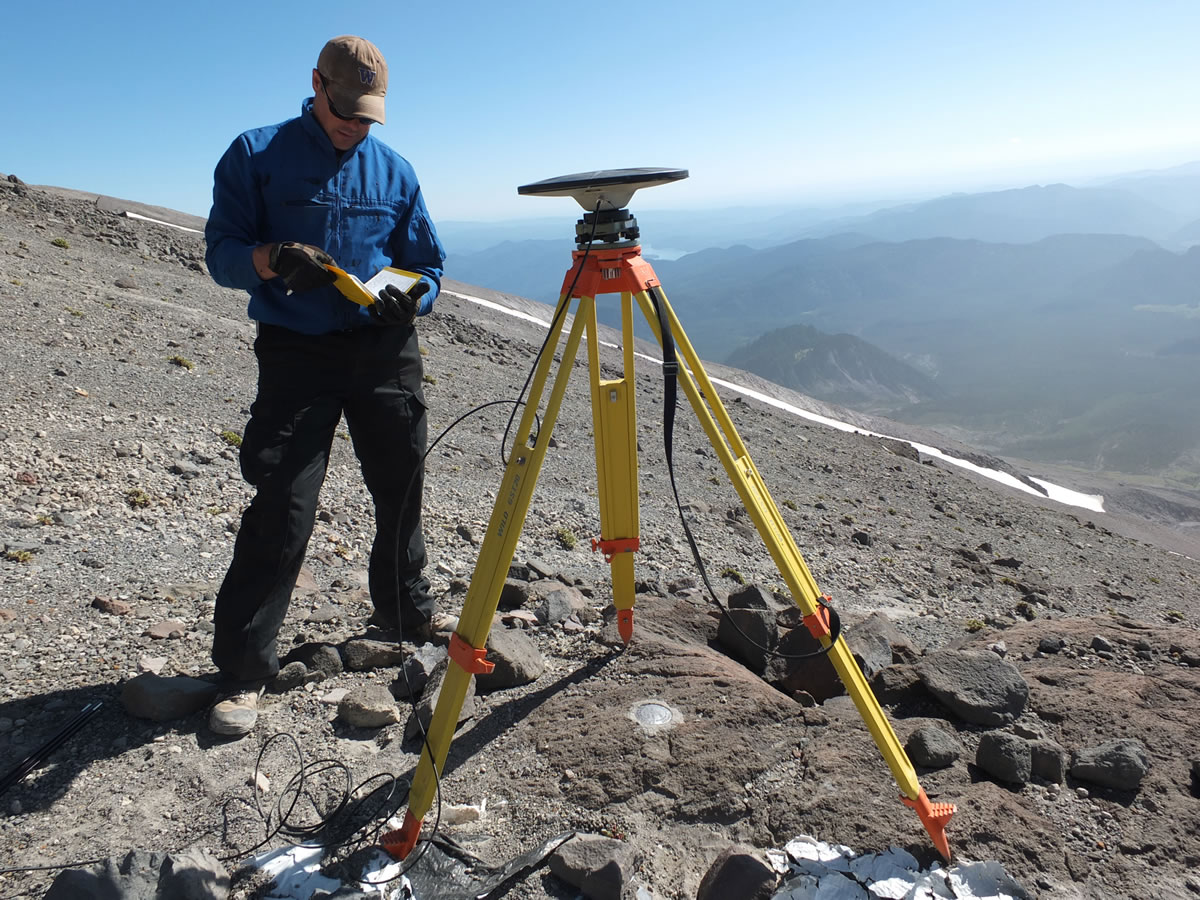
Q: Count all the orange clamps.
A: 3